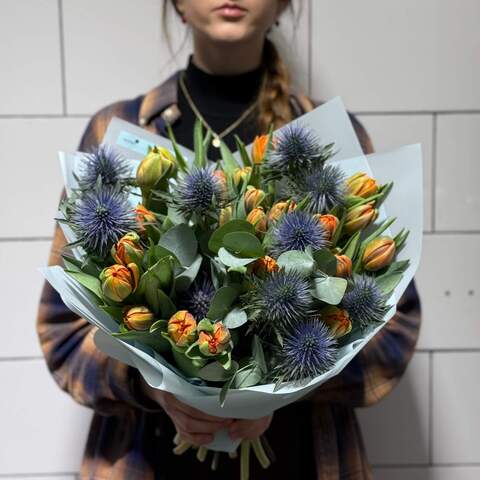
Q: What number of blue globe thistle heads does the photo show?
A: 10